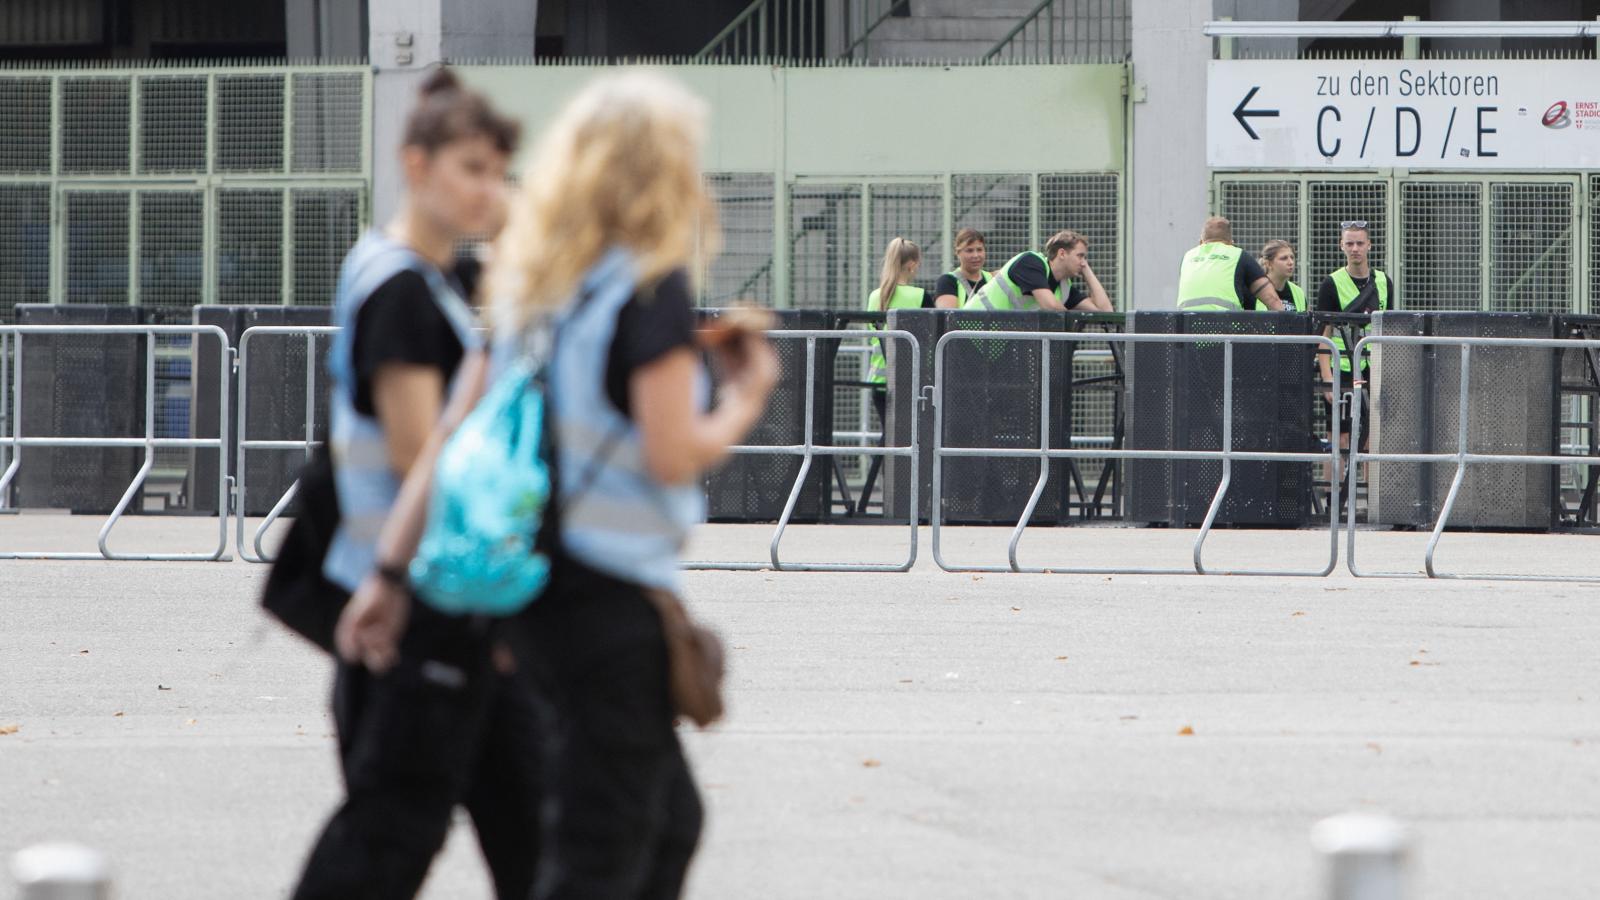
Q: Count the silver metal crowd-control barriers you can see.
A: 5